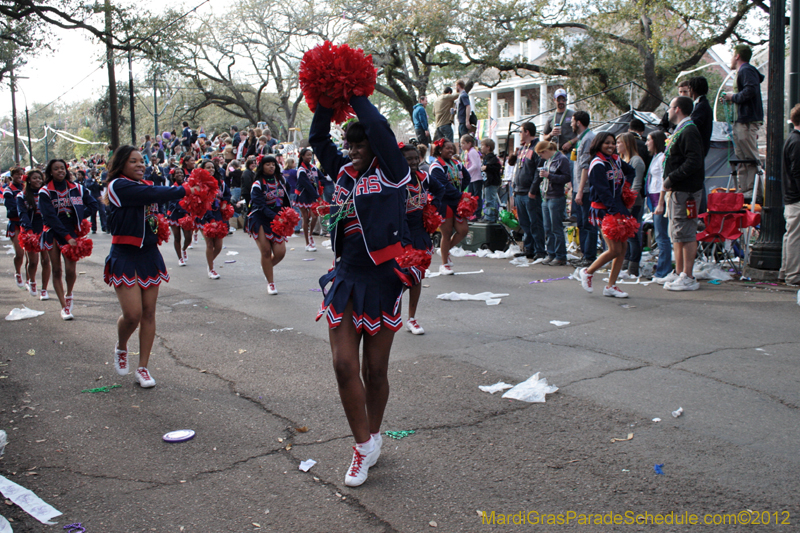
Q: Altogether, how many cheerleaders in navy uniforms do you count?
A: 13